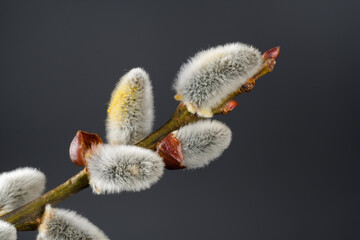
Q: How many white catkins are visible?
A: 7